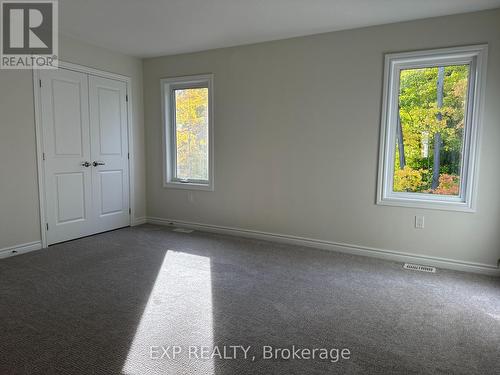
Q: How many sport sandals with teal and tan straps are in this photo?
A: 0